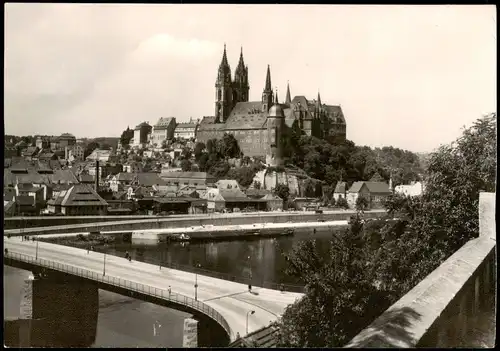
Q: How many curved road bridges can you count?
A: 1